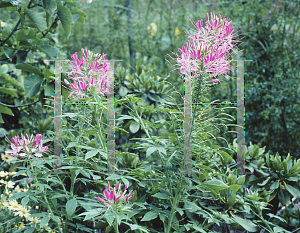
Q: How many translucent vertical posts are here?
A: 4